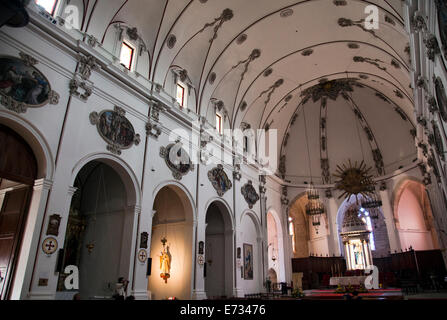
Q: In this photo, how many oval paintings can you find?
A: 5